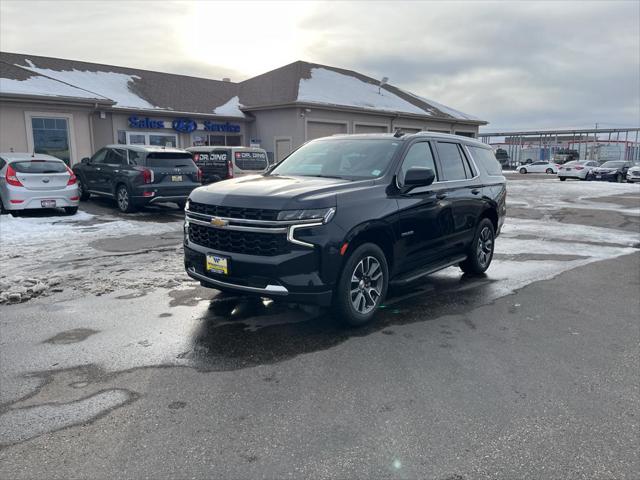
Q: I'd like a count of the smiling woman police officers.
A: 0